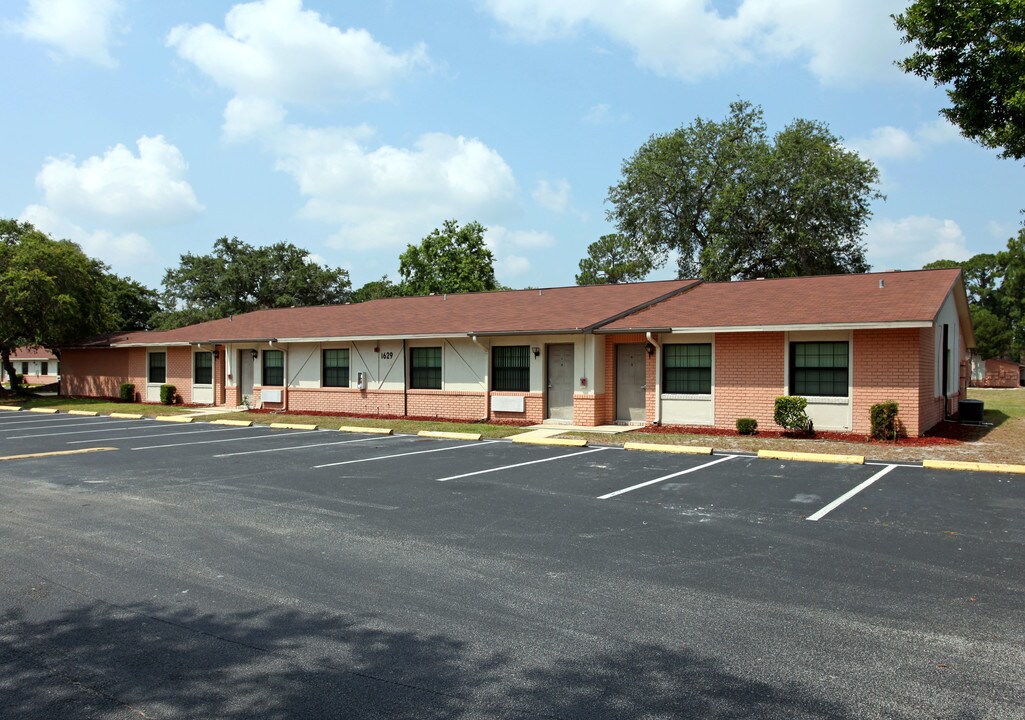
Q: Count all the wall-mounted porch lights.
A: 4